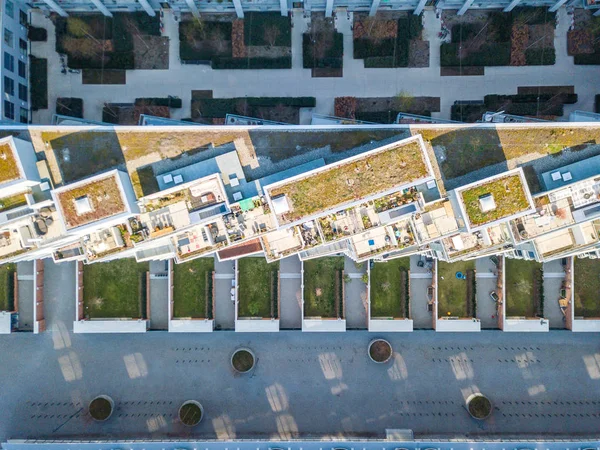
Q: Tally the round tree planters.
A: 5